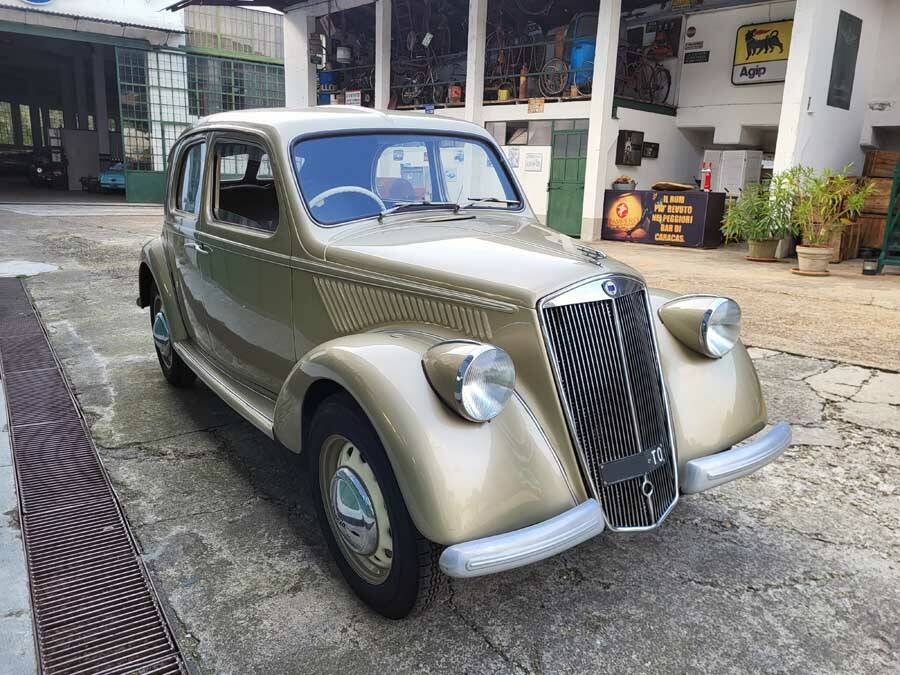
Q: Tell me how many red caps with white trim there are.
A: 0